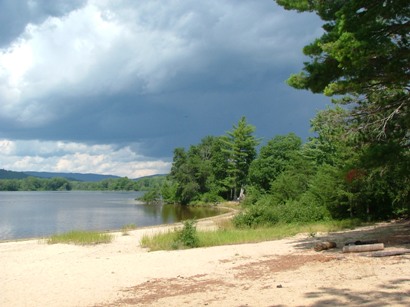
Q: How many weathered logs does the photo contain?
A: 3